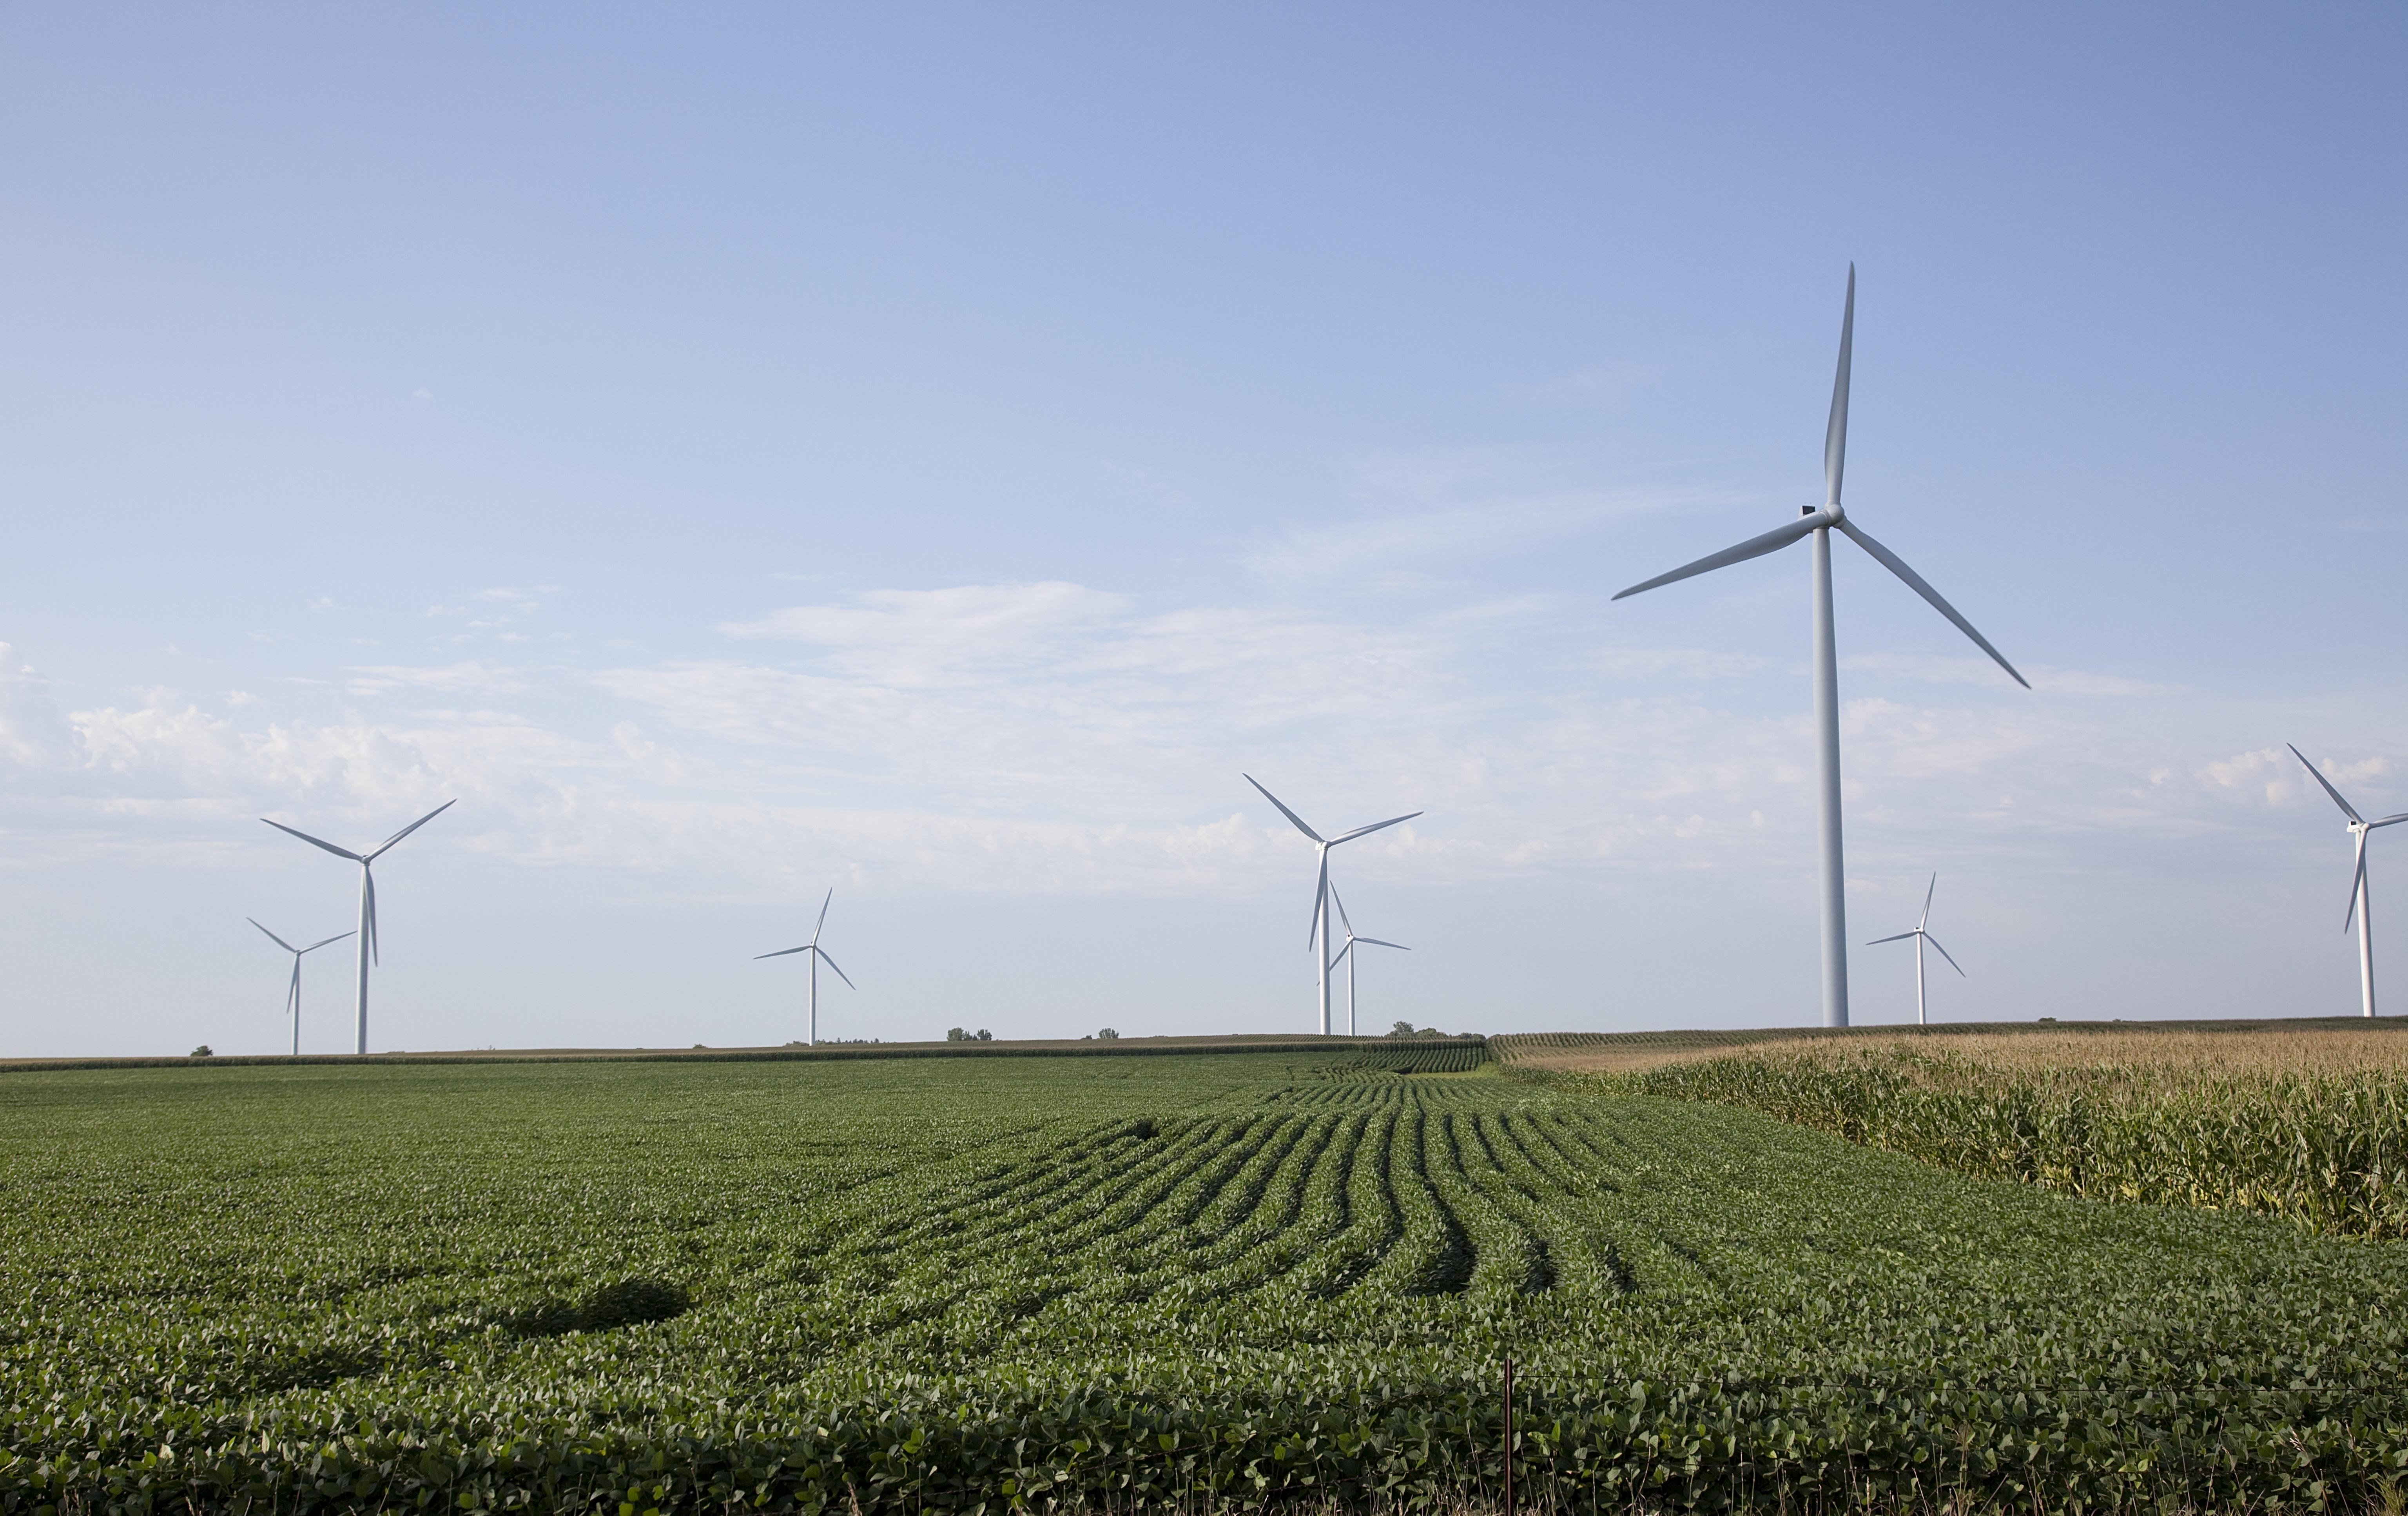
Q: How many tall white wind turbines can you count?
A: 8